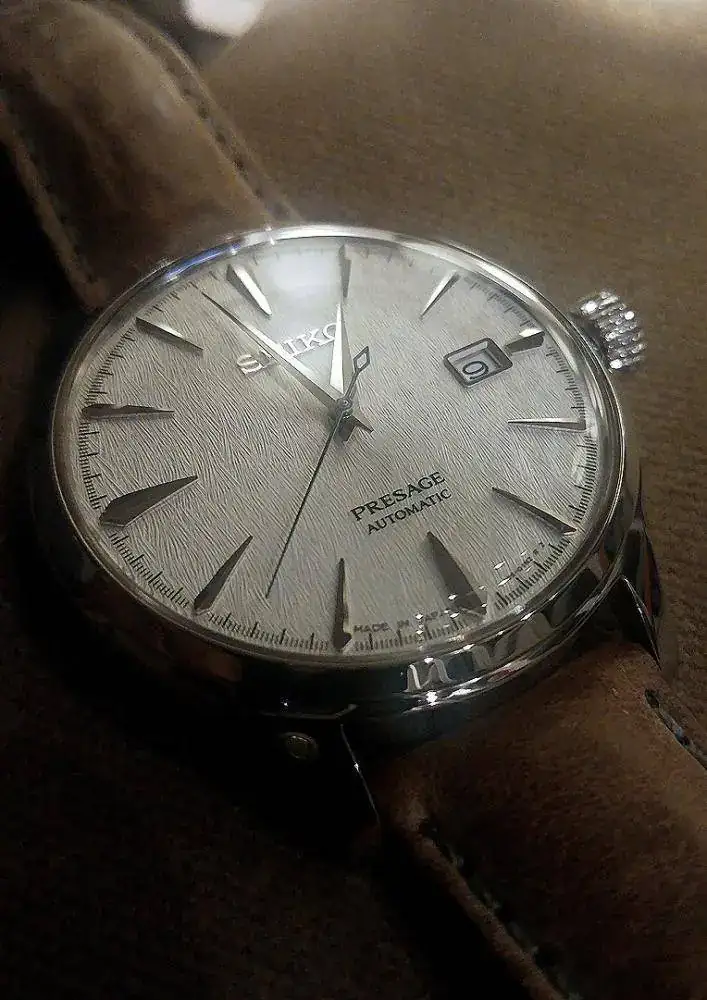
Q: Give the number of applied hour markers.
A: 12